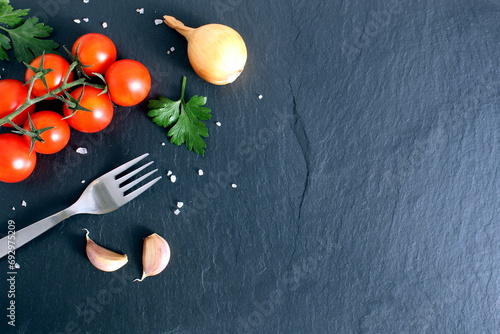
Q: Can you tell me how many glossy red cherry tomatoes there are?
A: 7